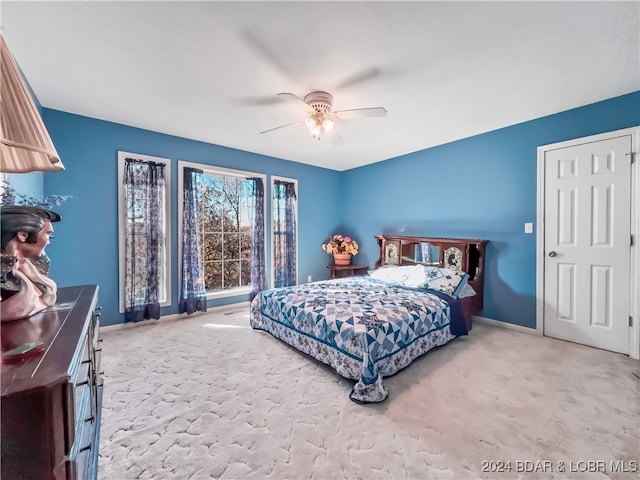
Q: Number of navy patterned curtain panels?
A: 4